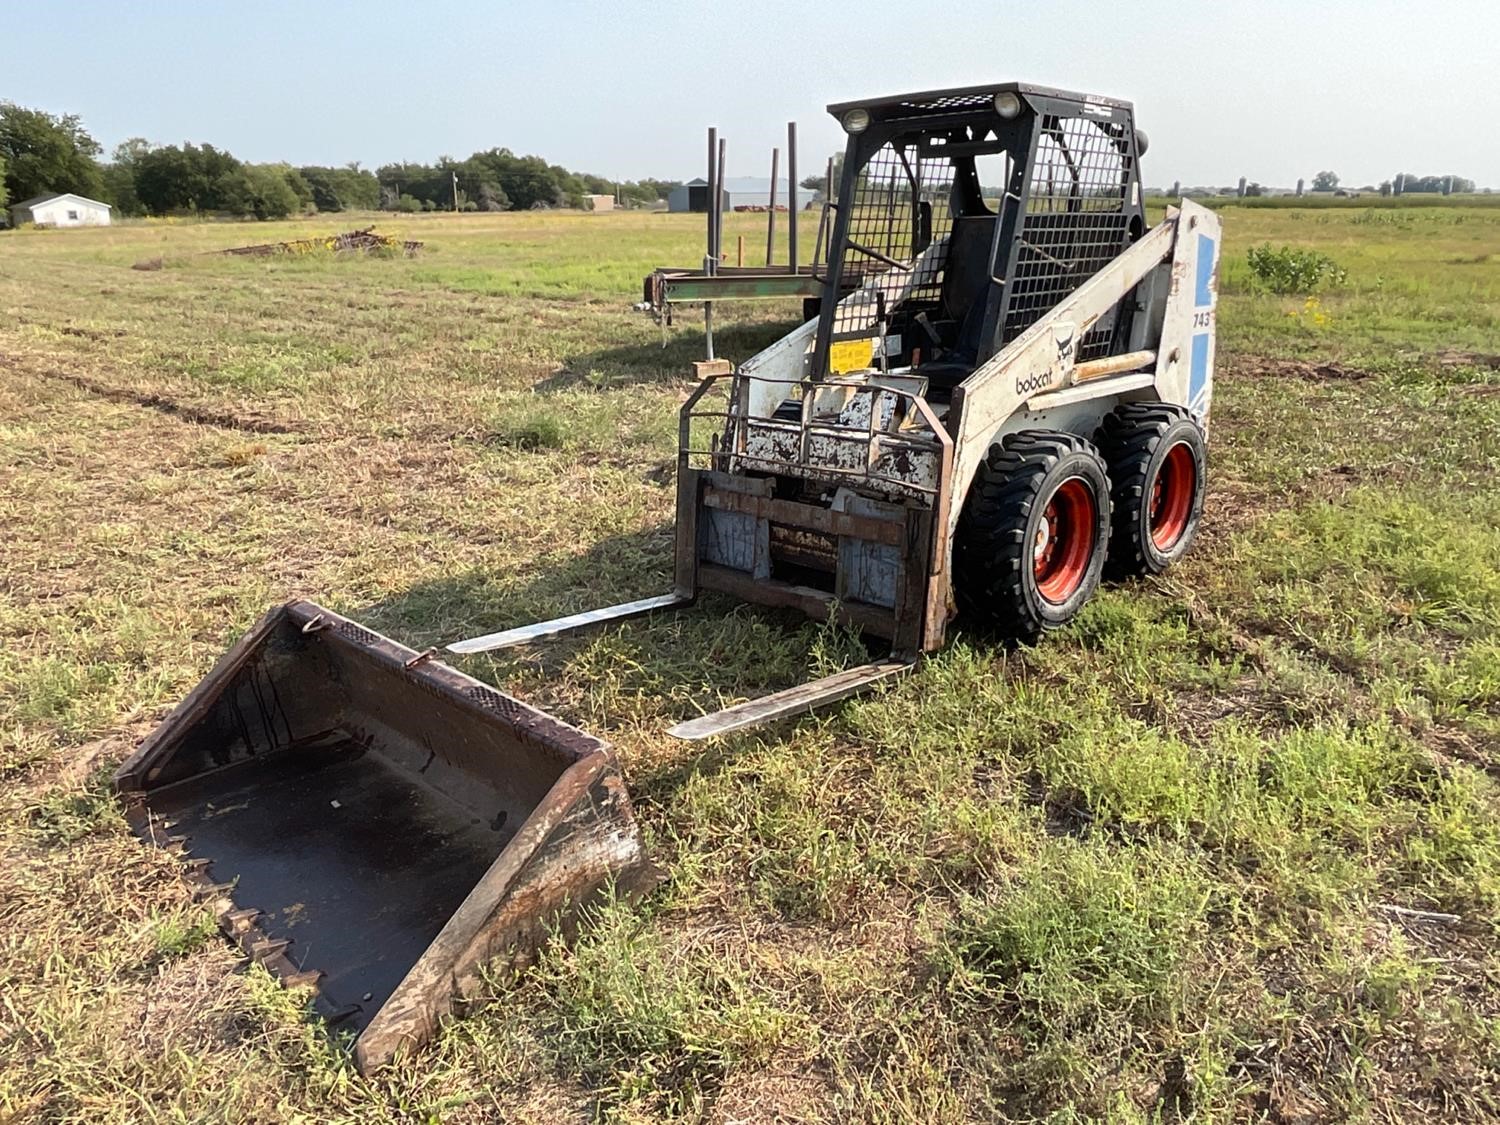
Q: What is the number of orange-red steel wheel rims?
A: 2